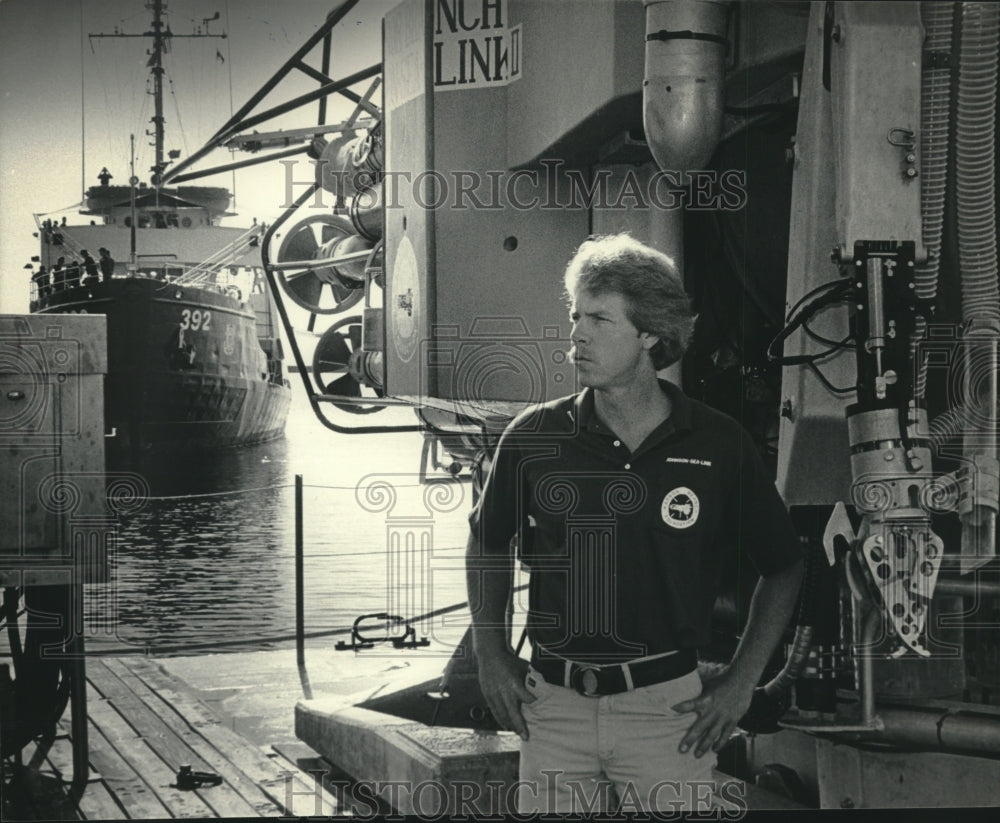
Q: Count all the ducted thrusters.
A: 2